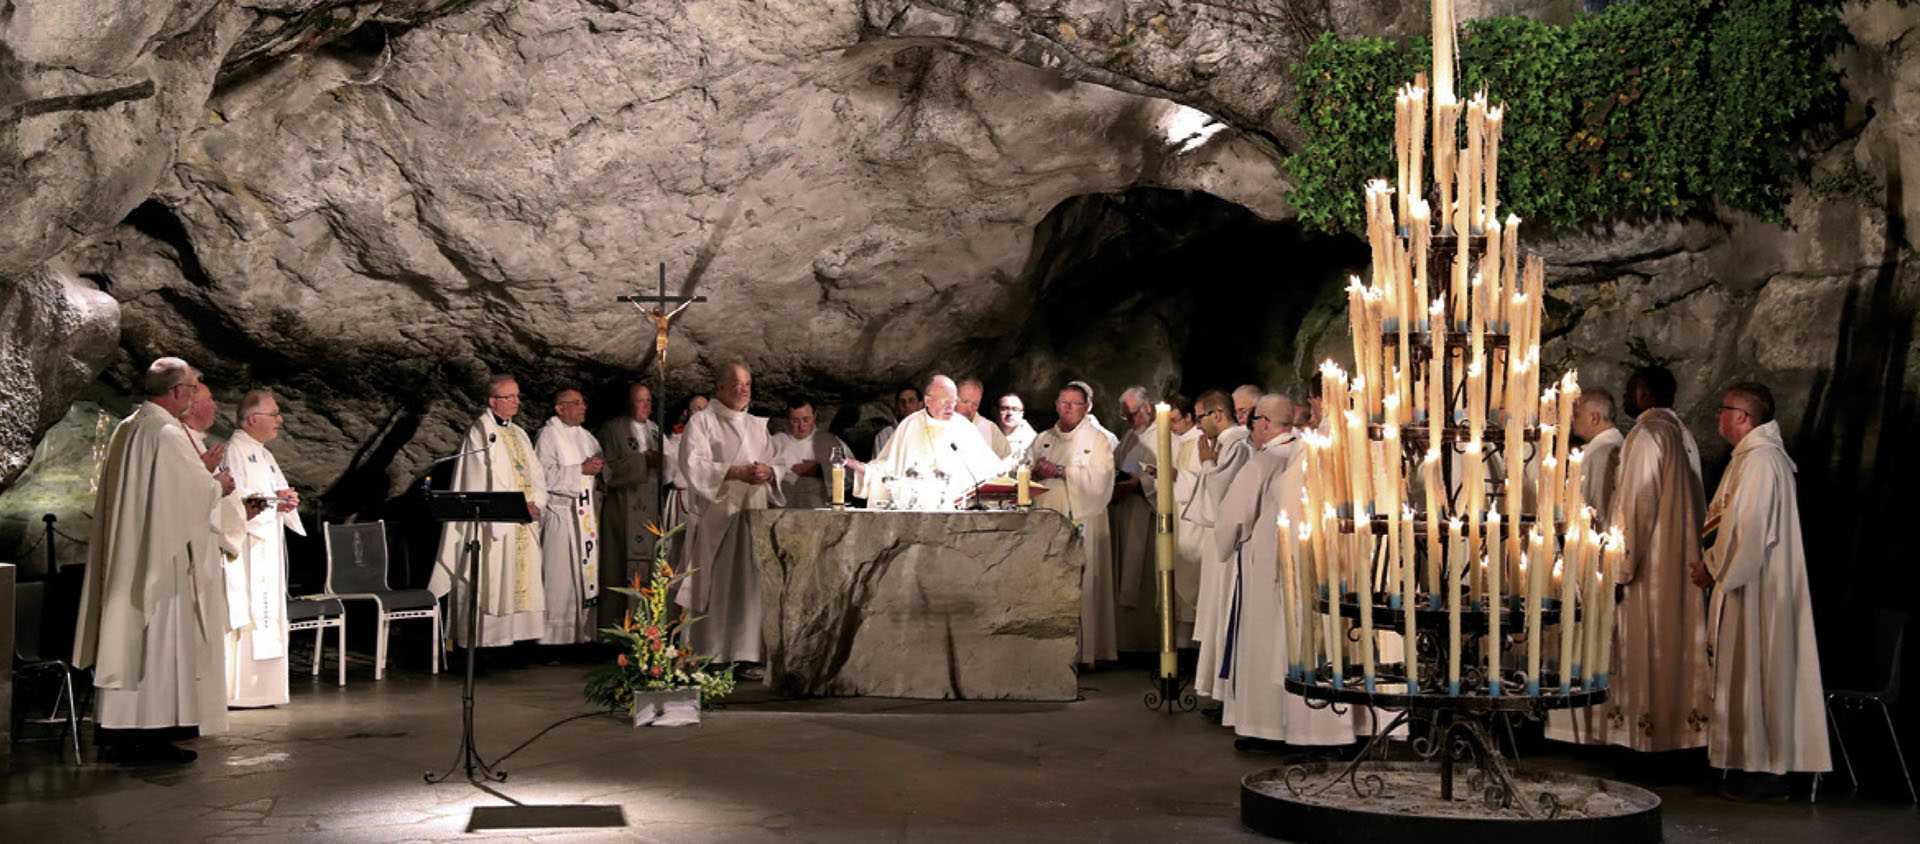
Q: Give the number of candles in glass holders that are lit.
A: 2